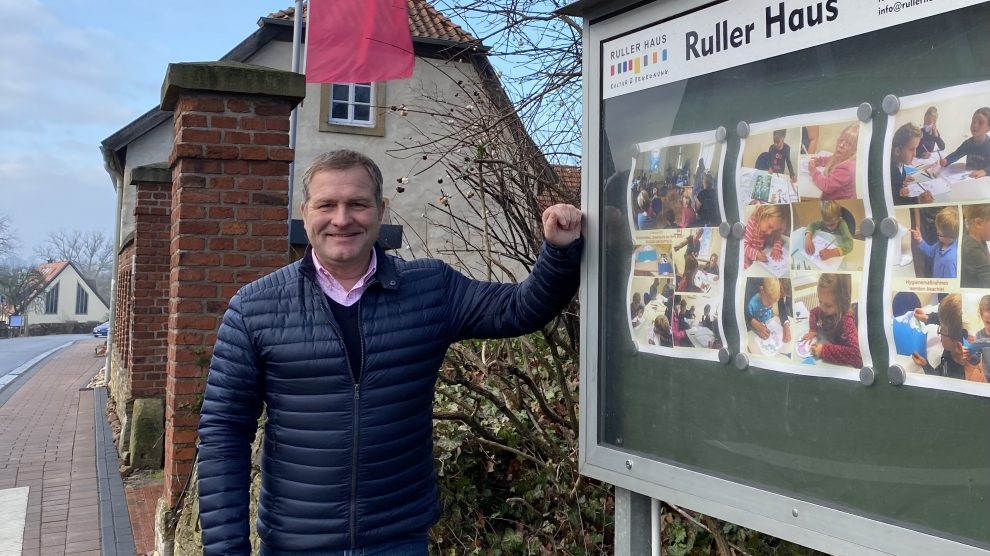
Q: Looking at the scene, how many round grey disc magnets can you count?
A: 15